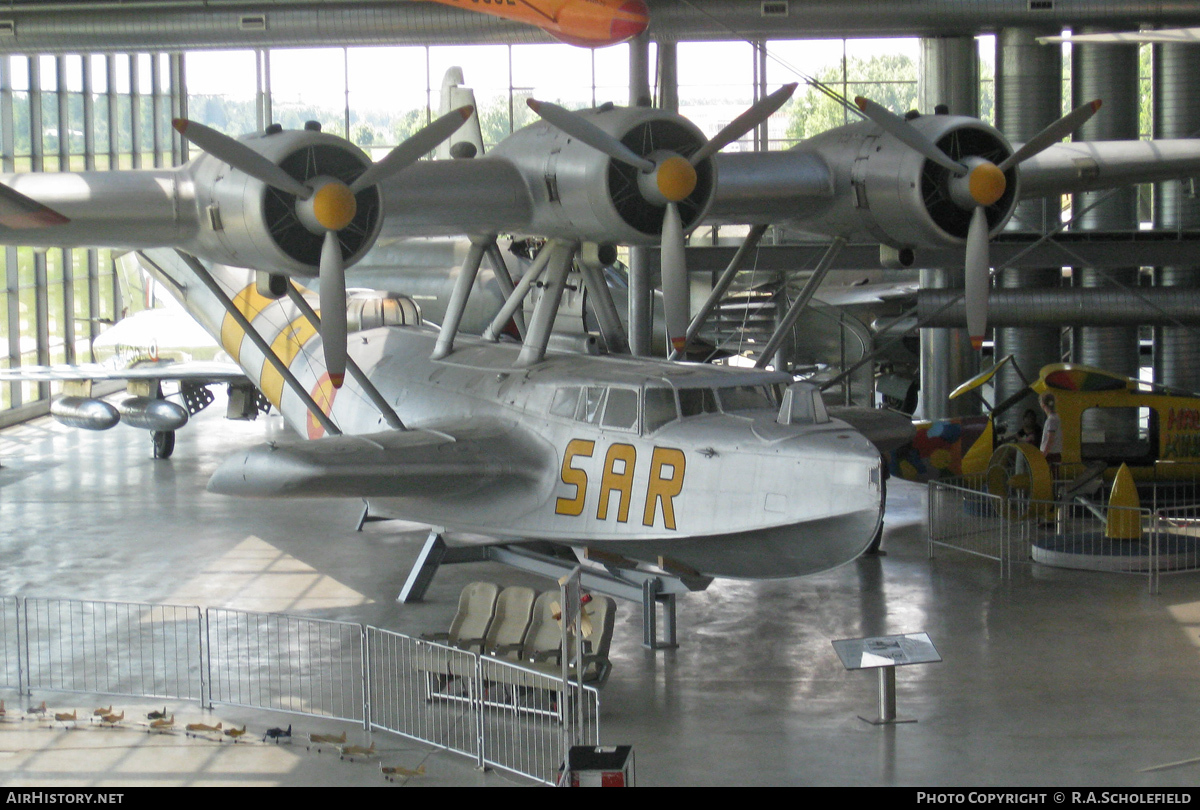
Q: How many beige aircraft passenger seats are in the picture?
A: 4